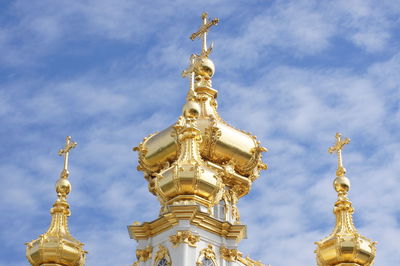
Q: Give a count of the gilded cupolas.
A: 4